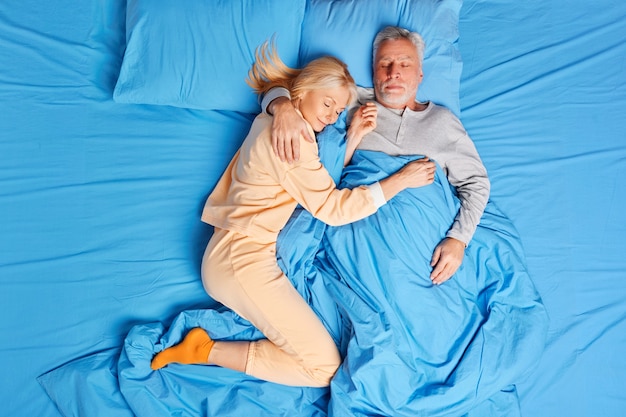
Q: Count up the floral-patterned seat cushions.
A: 0